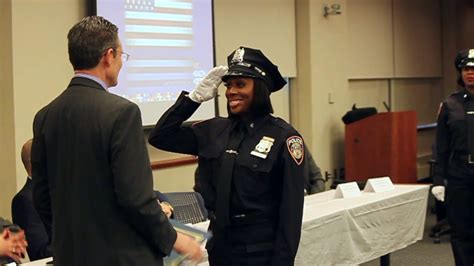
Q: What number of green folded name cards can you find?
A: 0